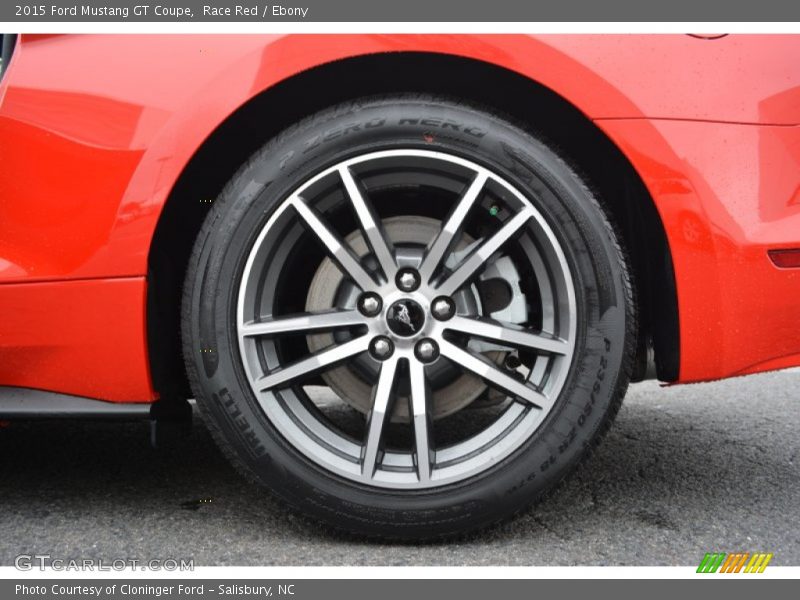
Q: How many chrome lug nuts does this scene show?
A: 5